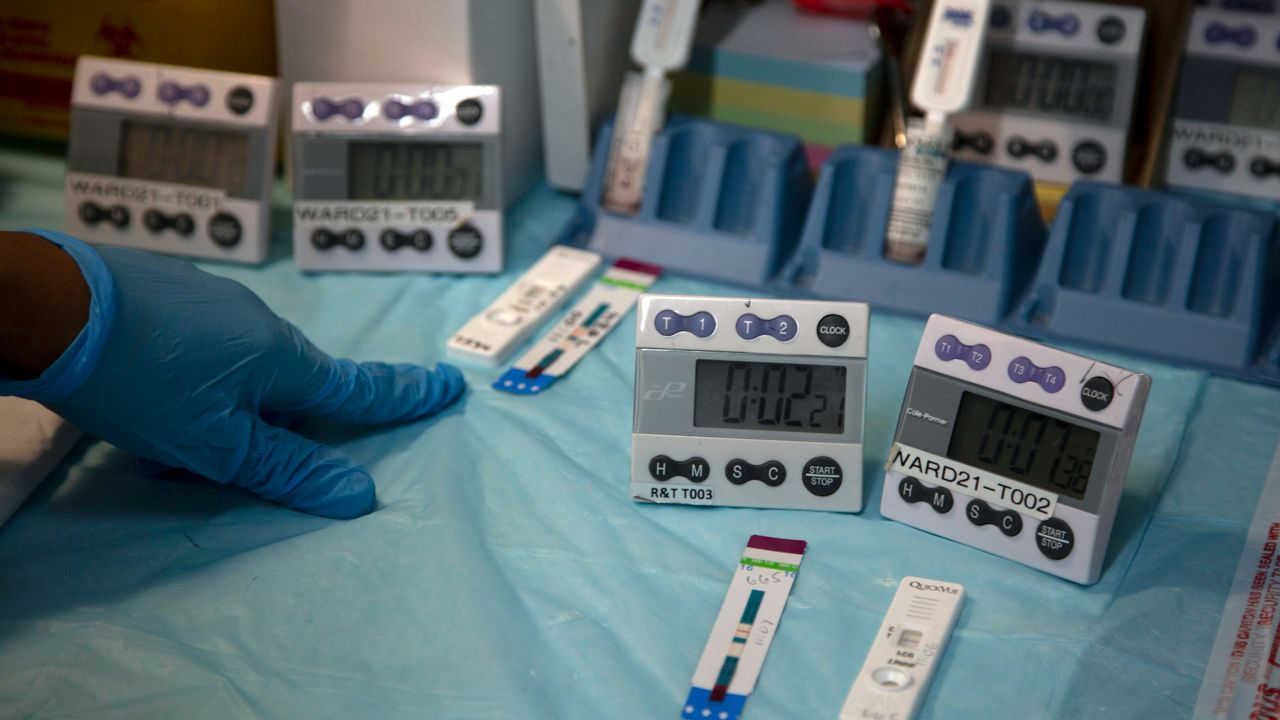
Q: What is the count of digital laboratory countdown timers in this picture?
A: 6